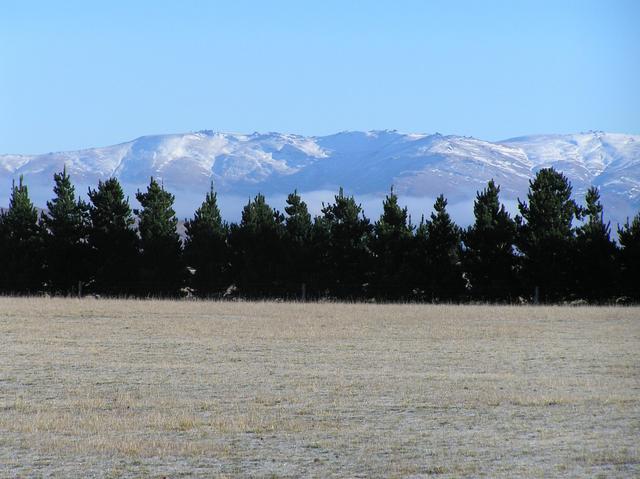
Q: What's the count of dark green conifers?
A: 14